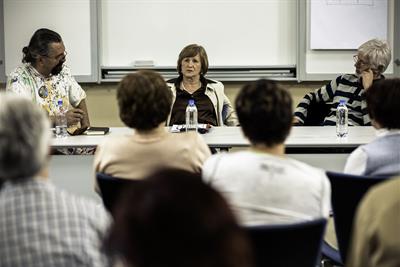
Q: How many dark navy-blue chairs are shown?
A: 3